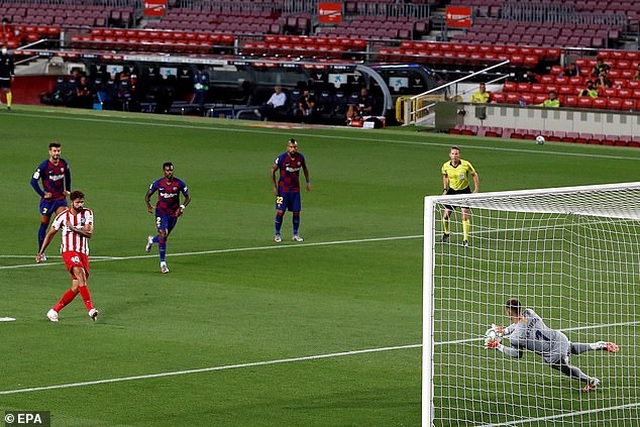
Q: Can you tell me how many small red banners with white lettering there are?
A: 3